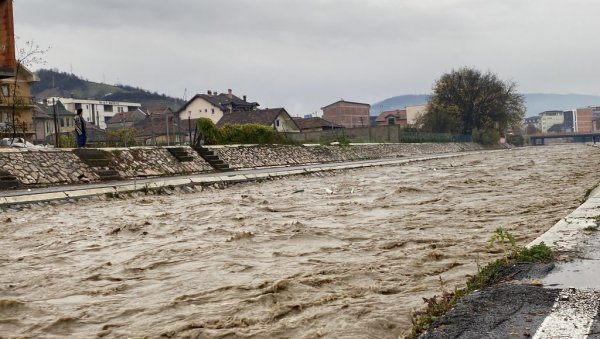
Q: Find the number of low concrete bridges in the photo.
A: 1